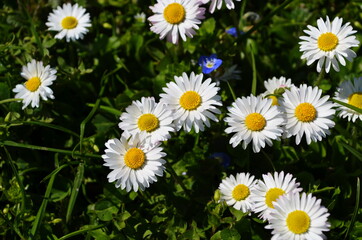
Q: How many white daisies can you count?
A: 15